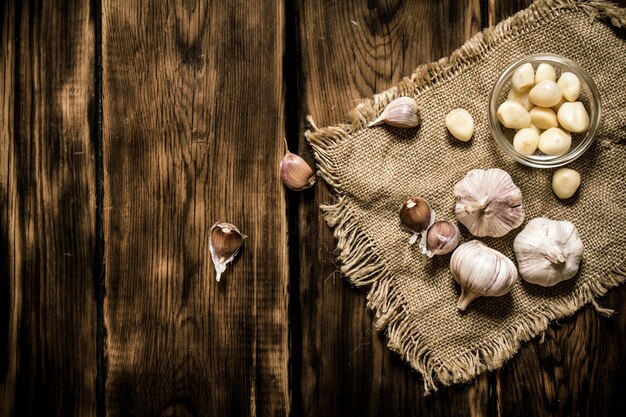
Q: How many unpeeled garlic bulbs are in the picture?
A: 3